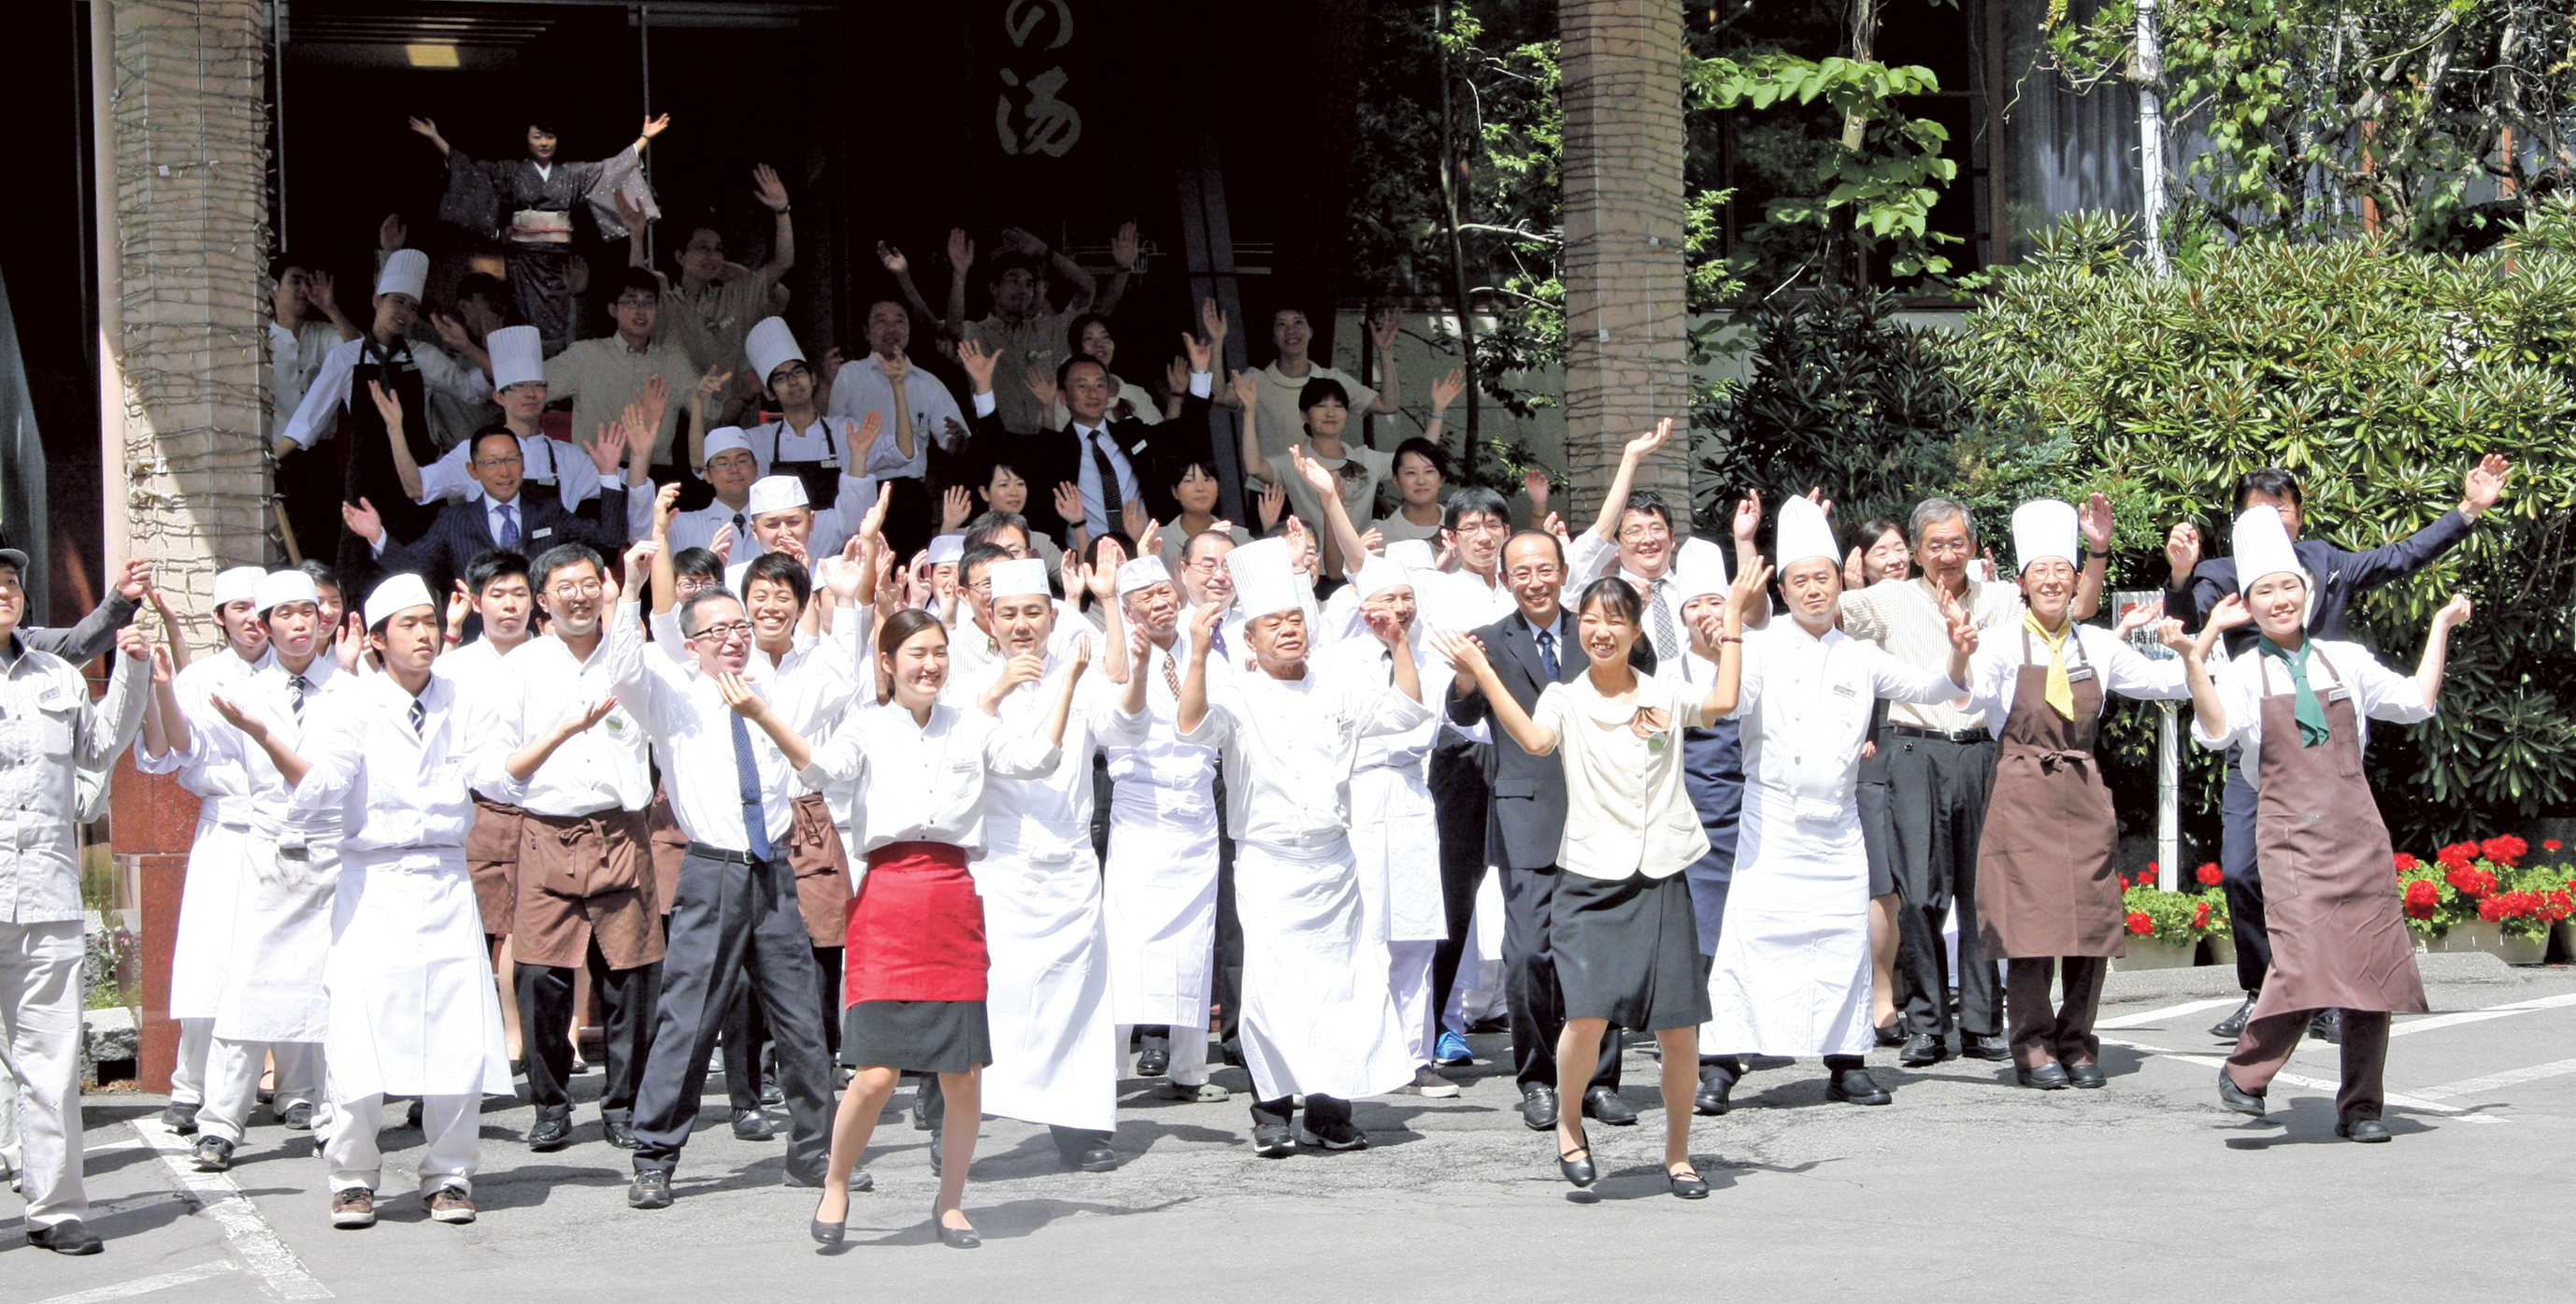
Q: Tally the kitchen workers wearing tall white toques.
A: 8